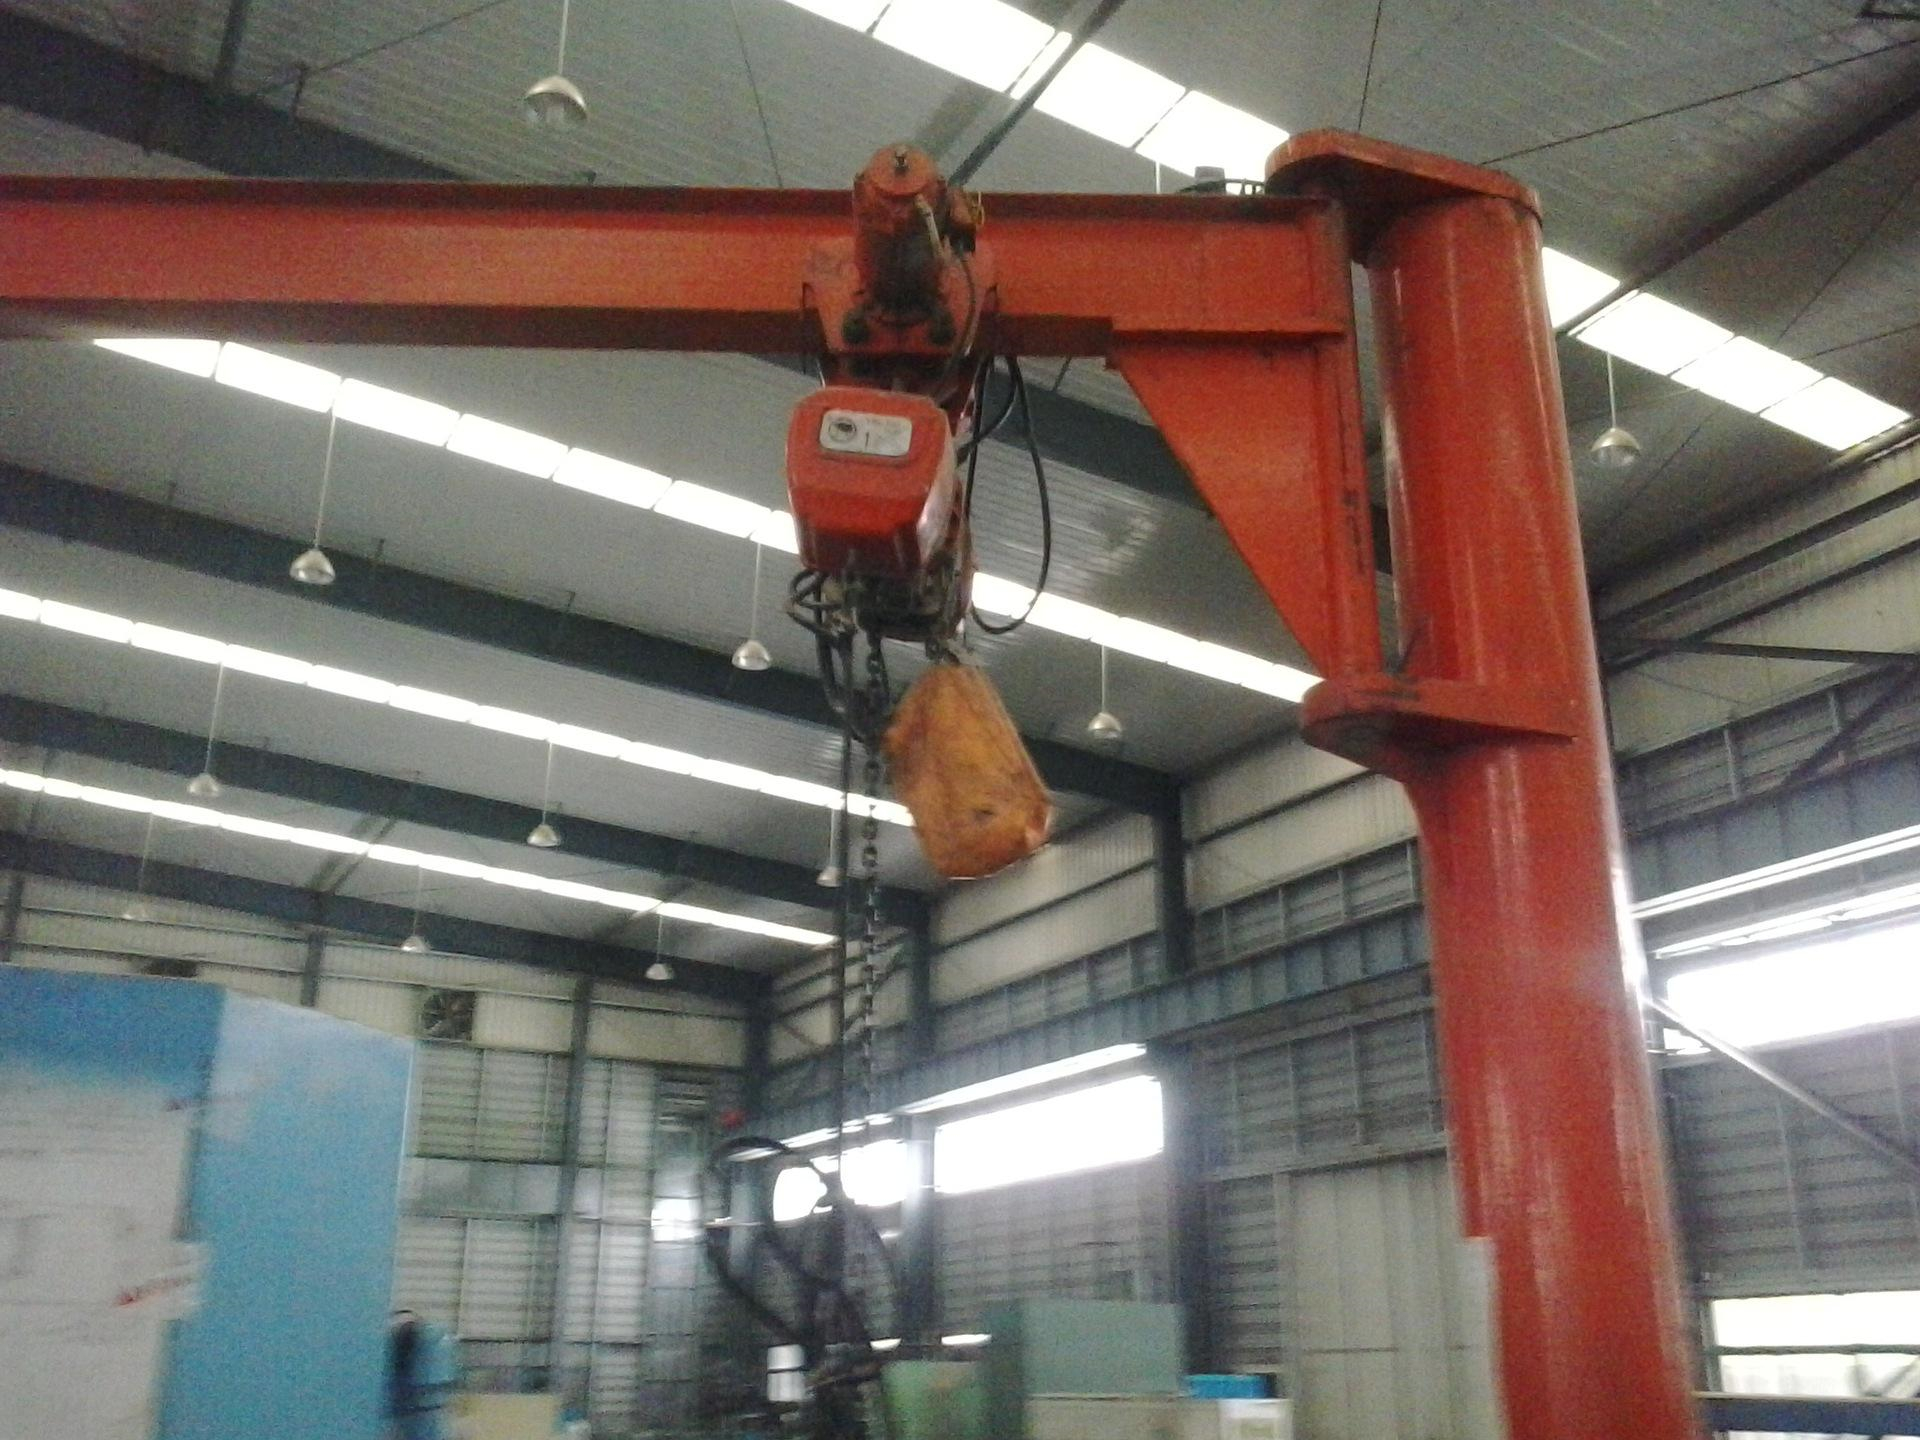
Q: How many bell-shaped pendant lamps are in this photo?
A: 11